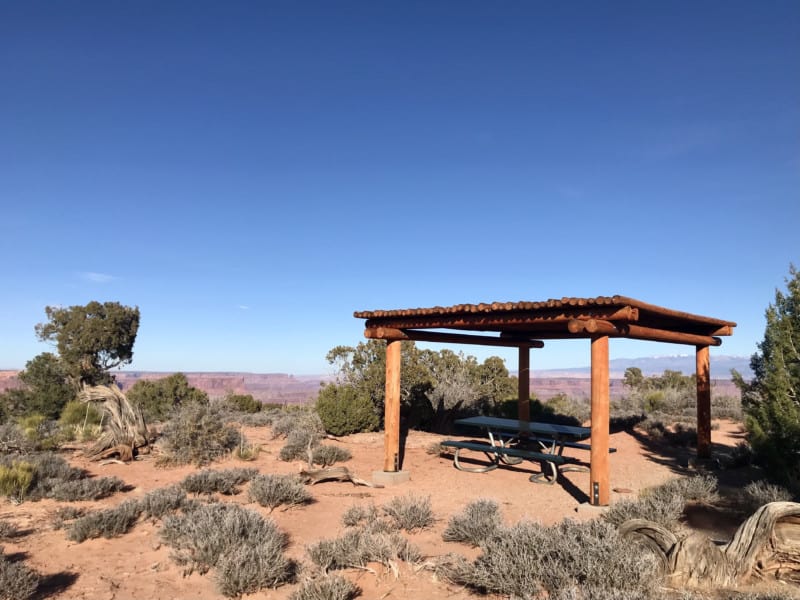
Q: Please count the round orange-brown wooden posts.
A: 4